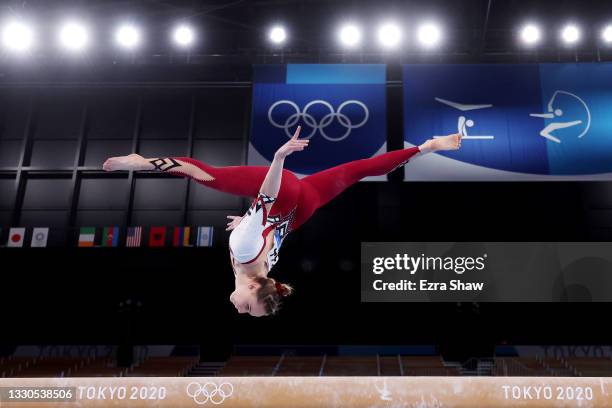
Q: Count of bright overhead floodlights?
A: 11